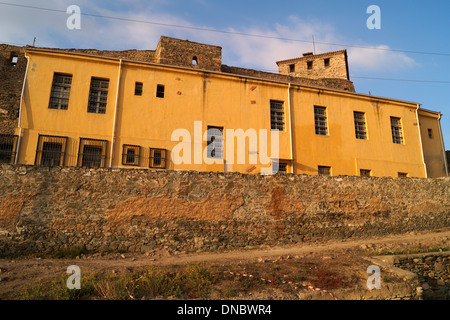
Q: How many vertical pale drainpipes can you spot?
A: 5